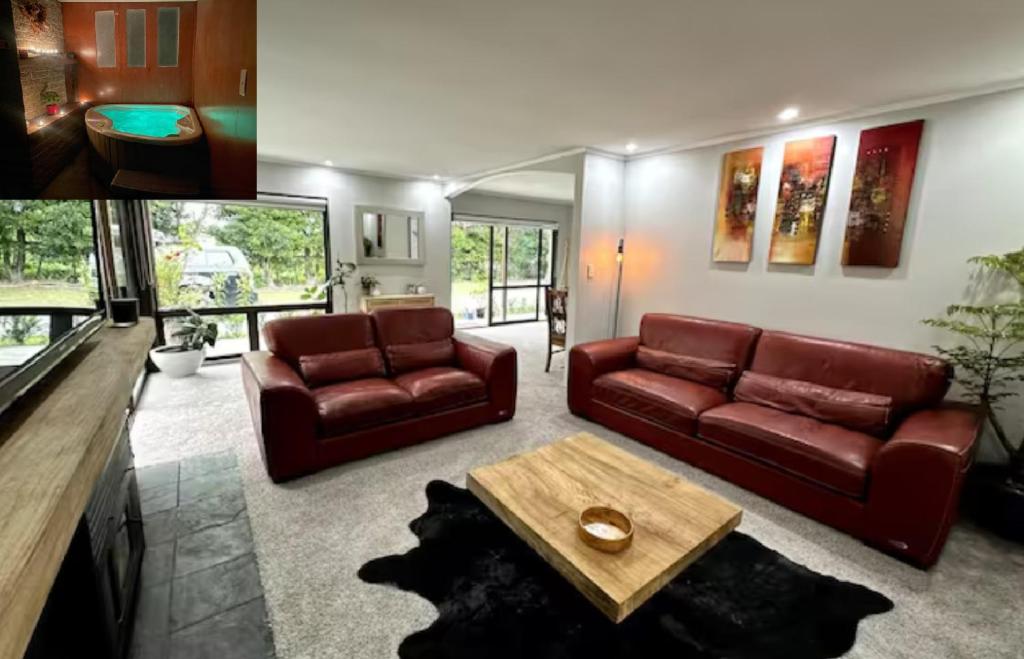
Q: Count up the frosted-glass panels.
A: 3